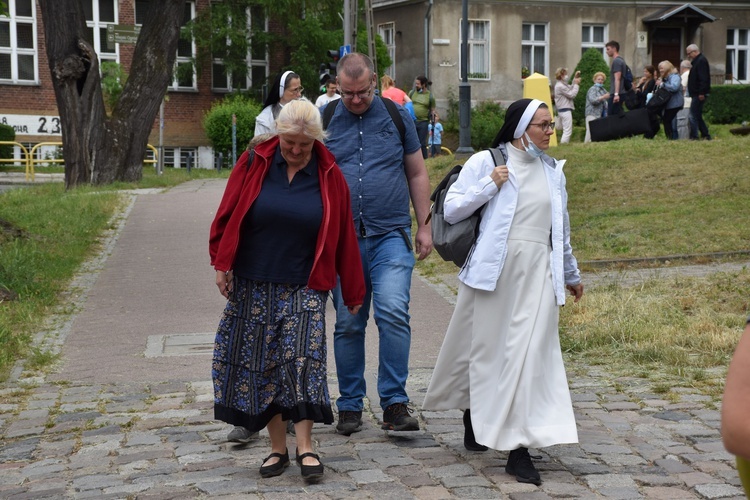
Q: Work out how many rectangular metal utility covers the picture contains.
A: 1